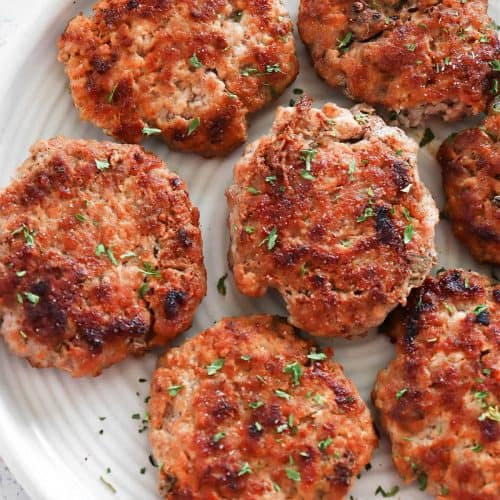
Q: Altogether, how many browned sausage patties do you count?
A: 7